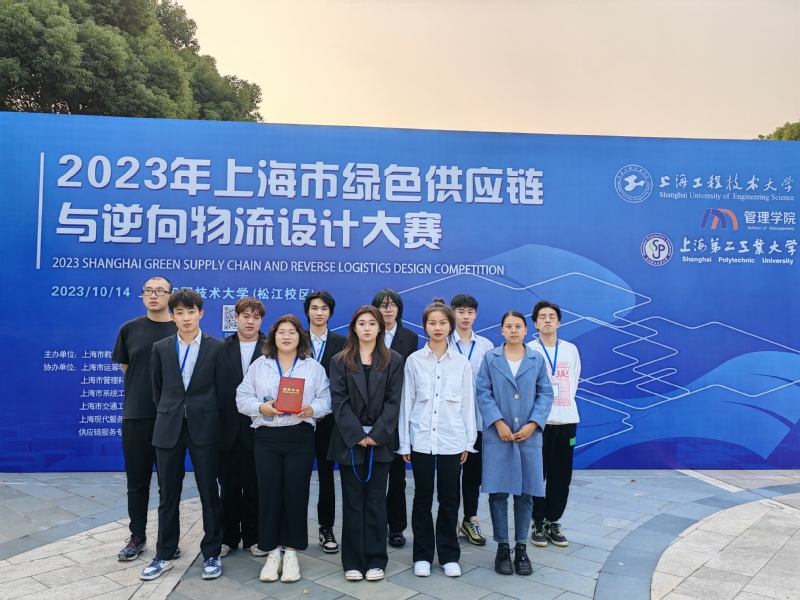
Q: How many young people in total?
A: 11